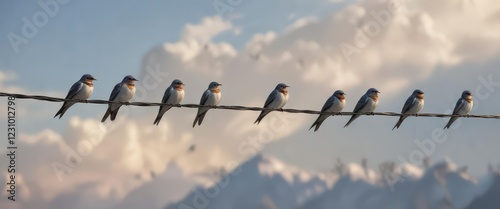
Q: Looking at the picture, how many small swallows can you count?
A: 9